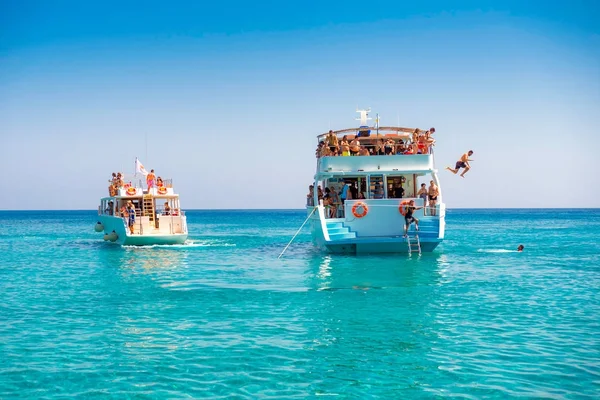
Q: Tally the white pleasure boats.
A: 2